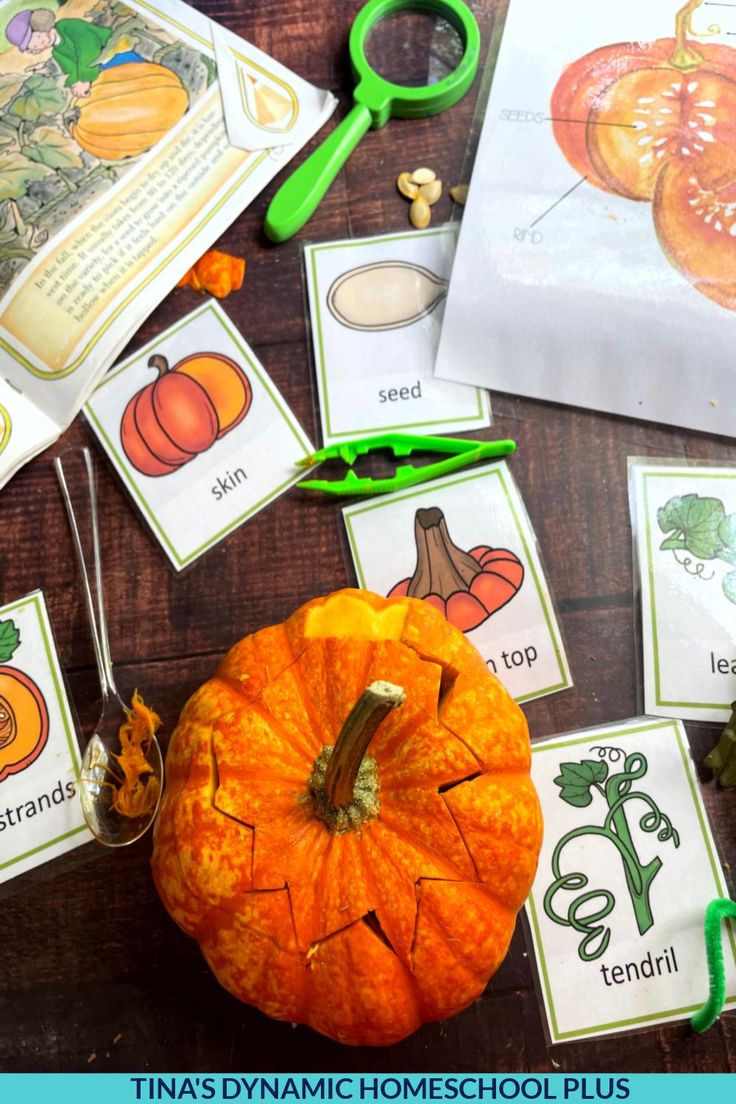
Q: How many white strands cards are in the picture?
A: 1